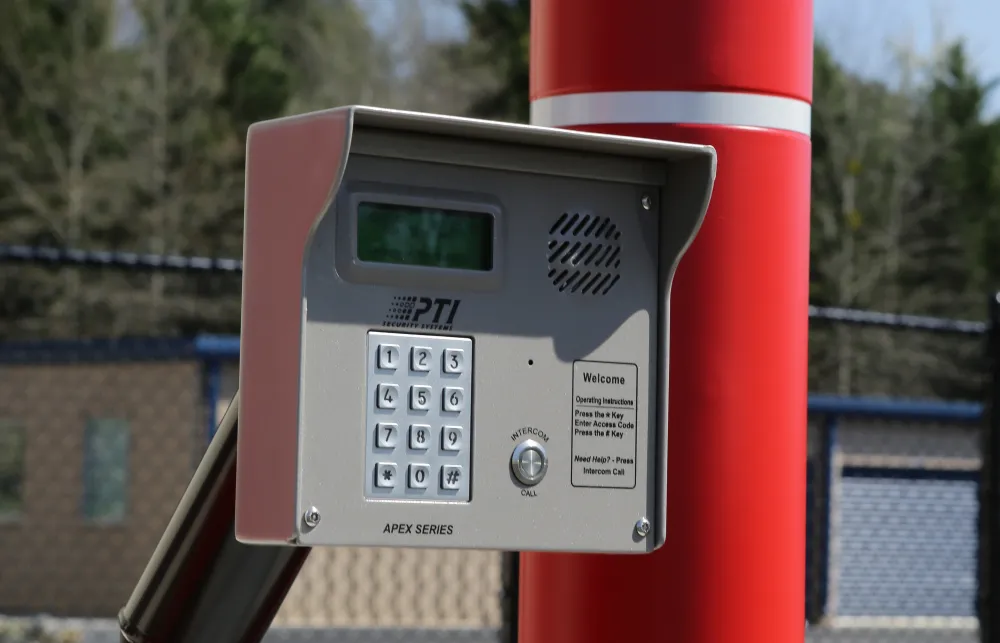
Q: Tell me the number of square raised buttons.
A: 12